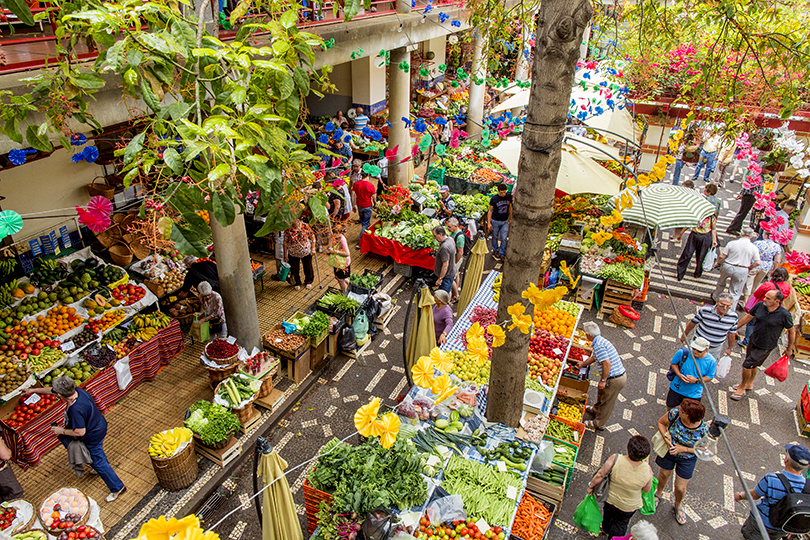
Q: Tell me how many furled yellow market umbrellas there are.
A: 3